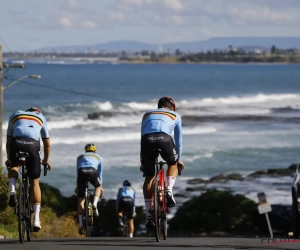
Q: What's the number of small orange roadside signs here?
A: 1